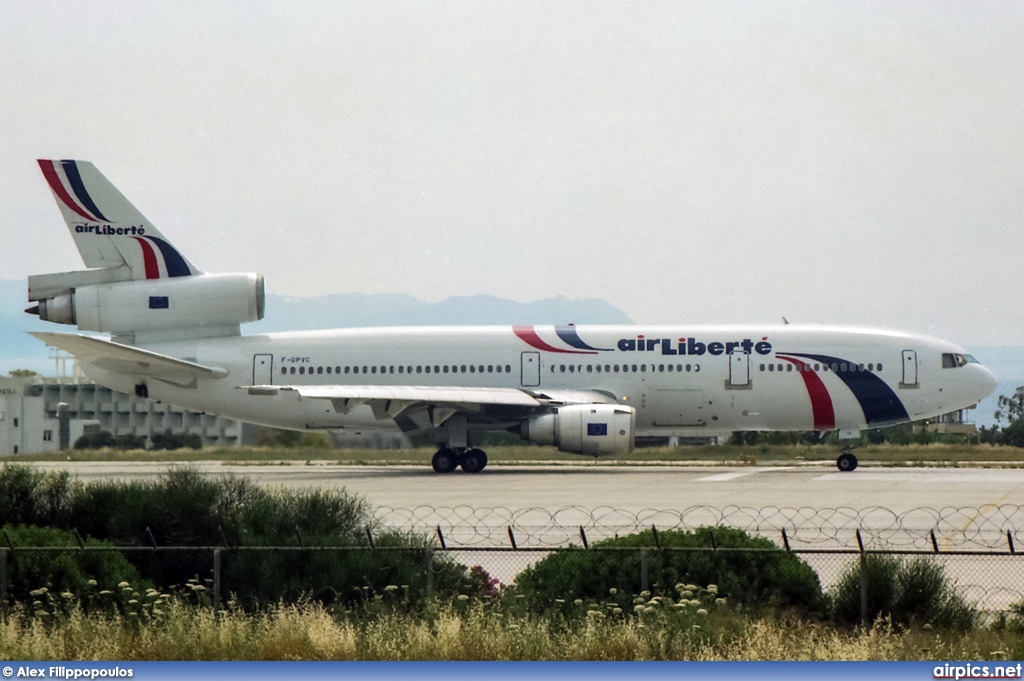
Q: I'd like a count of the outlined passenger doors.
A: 4